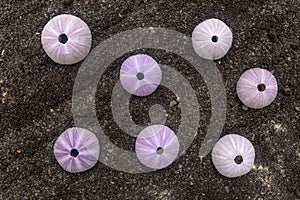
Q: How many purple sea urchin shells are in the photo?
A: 7